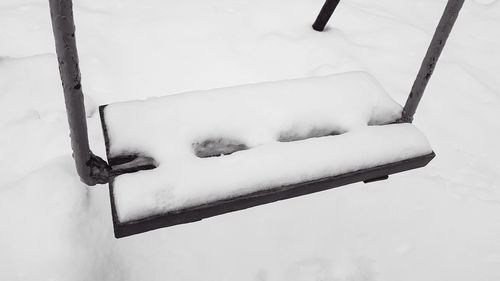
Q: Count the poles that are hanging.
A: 2